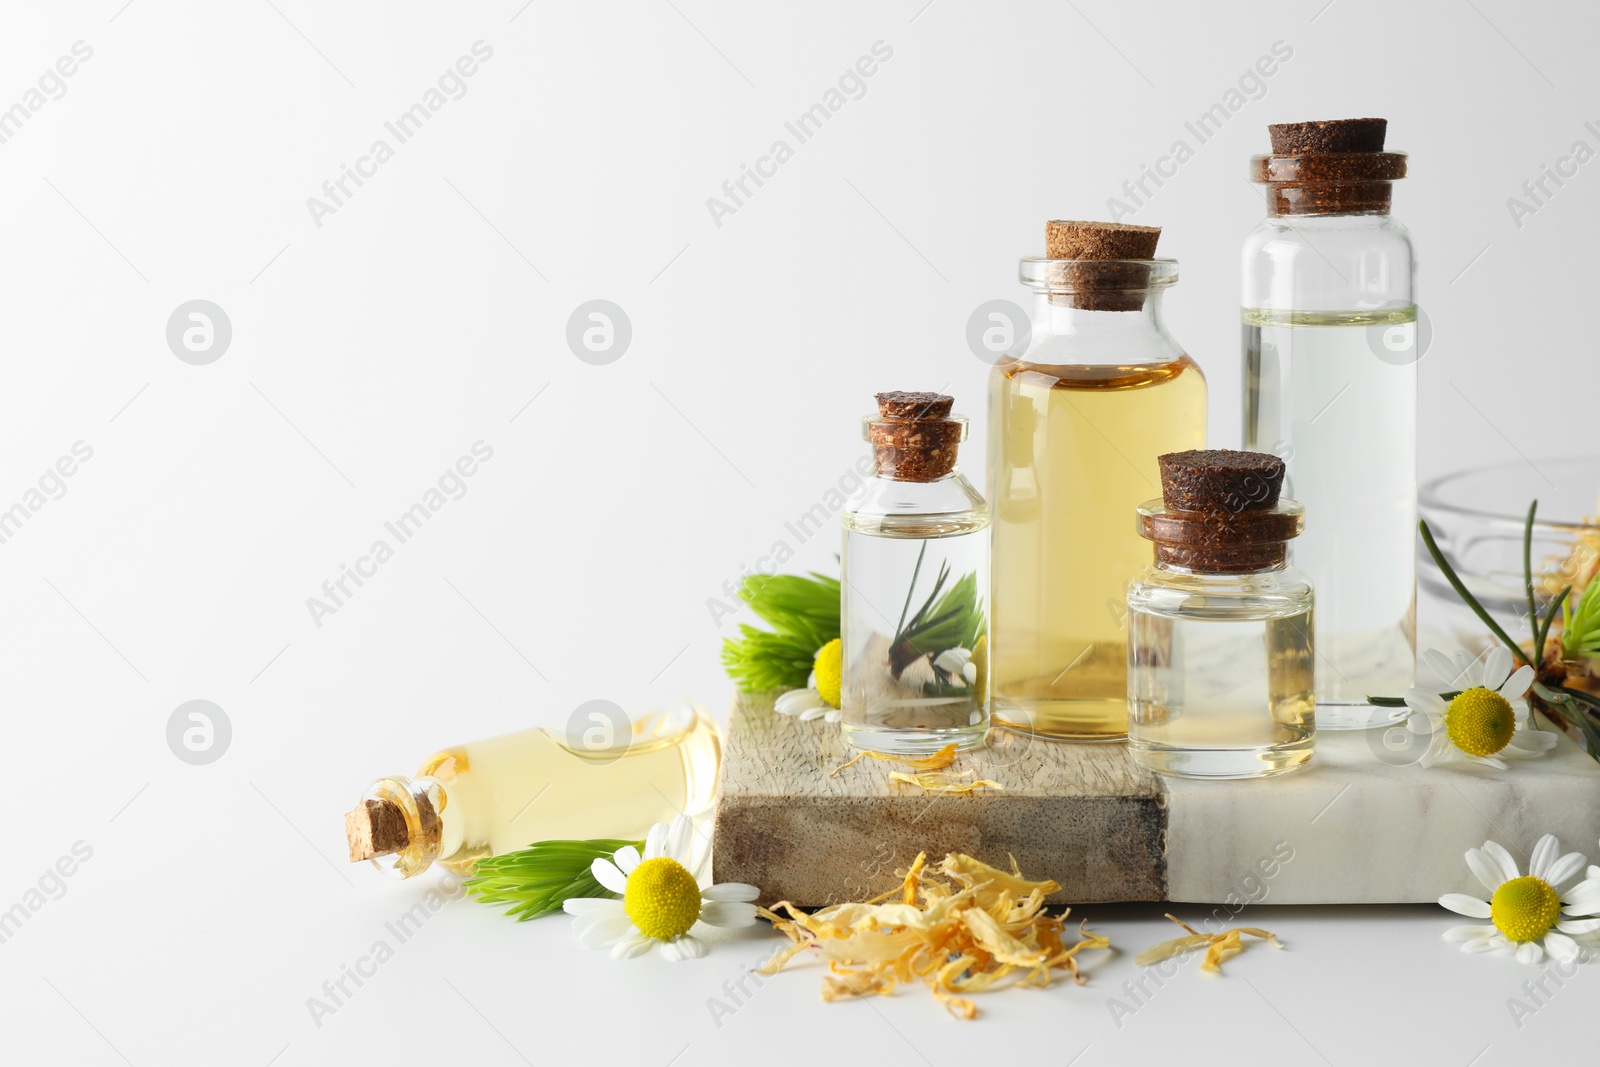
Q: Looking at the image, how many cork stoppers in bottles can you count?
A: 5